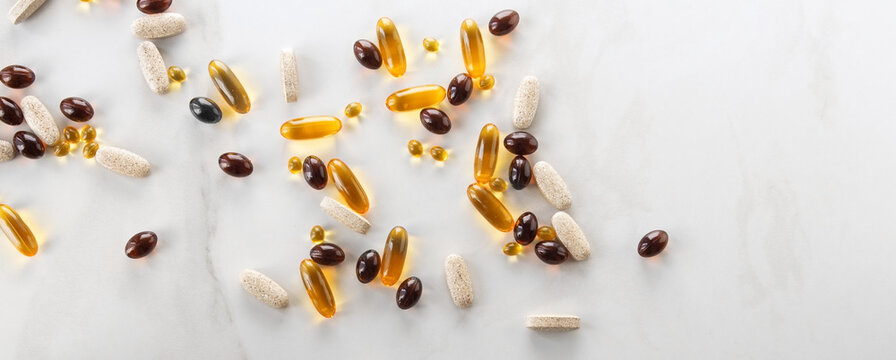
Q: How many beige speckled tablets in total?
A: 14